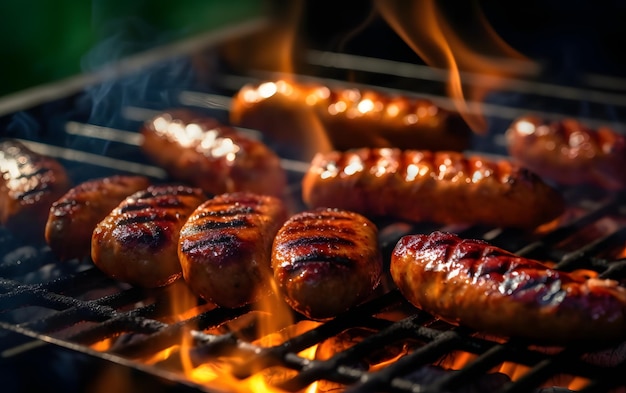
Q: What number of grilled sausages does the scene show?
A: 10